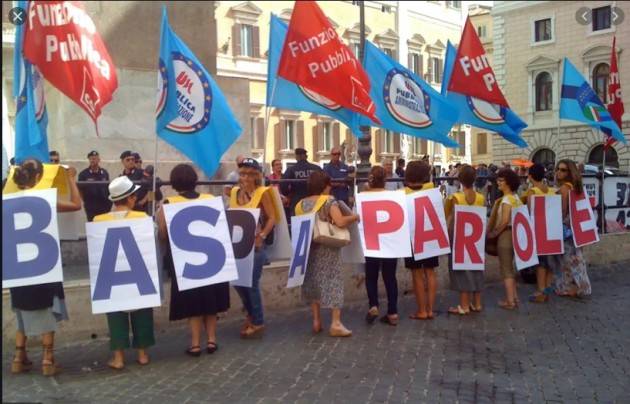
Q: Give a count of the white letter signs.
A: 11